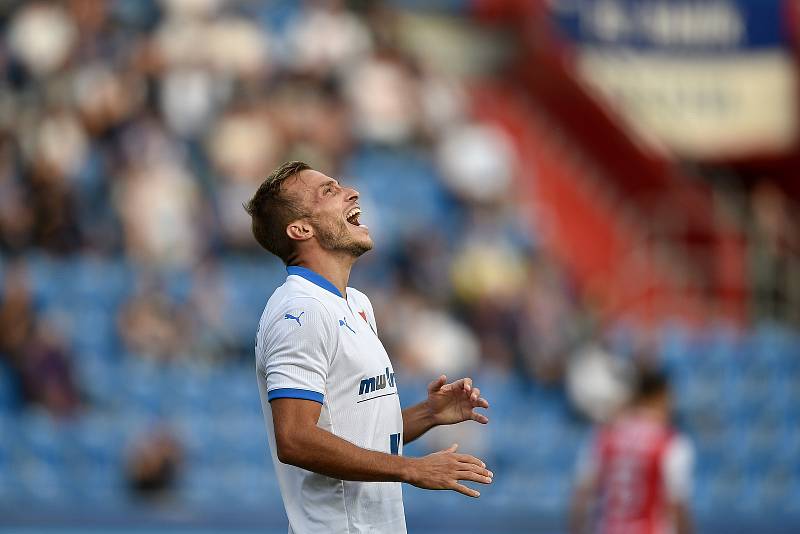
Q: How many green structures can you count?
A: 0